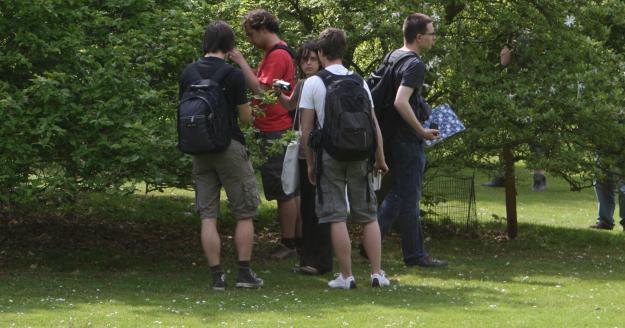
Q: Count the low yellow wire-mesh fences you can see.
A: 0